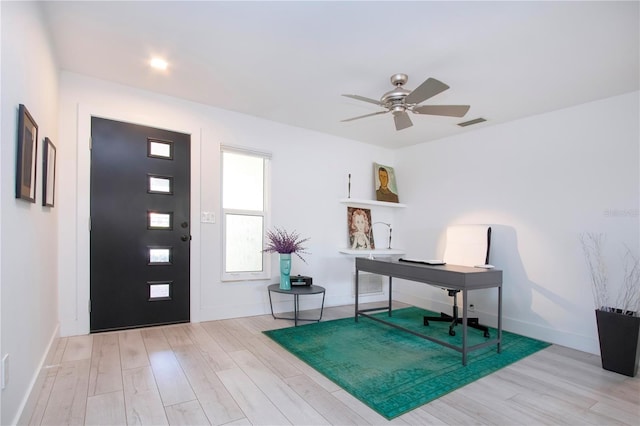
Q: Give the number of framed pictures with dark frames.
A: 2